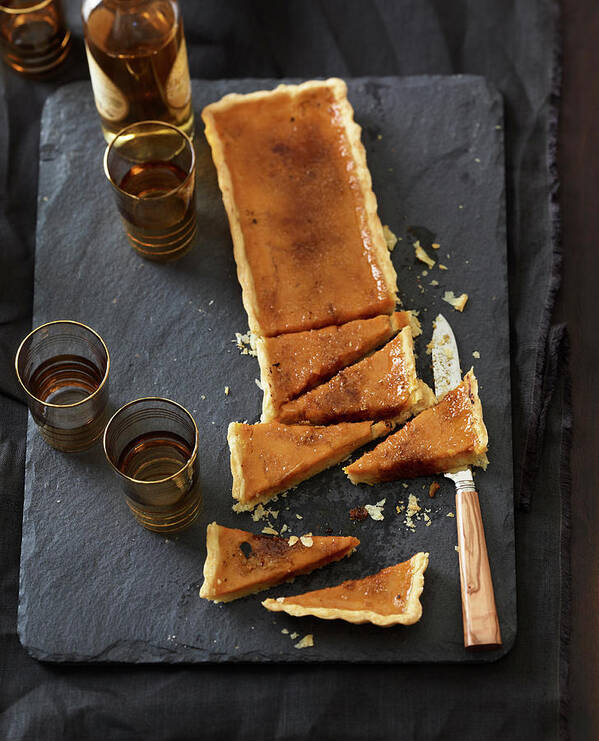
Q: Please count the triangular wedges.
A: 6